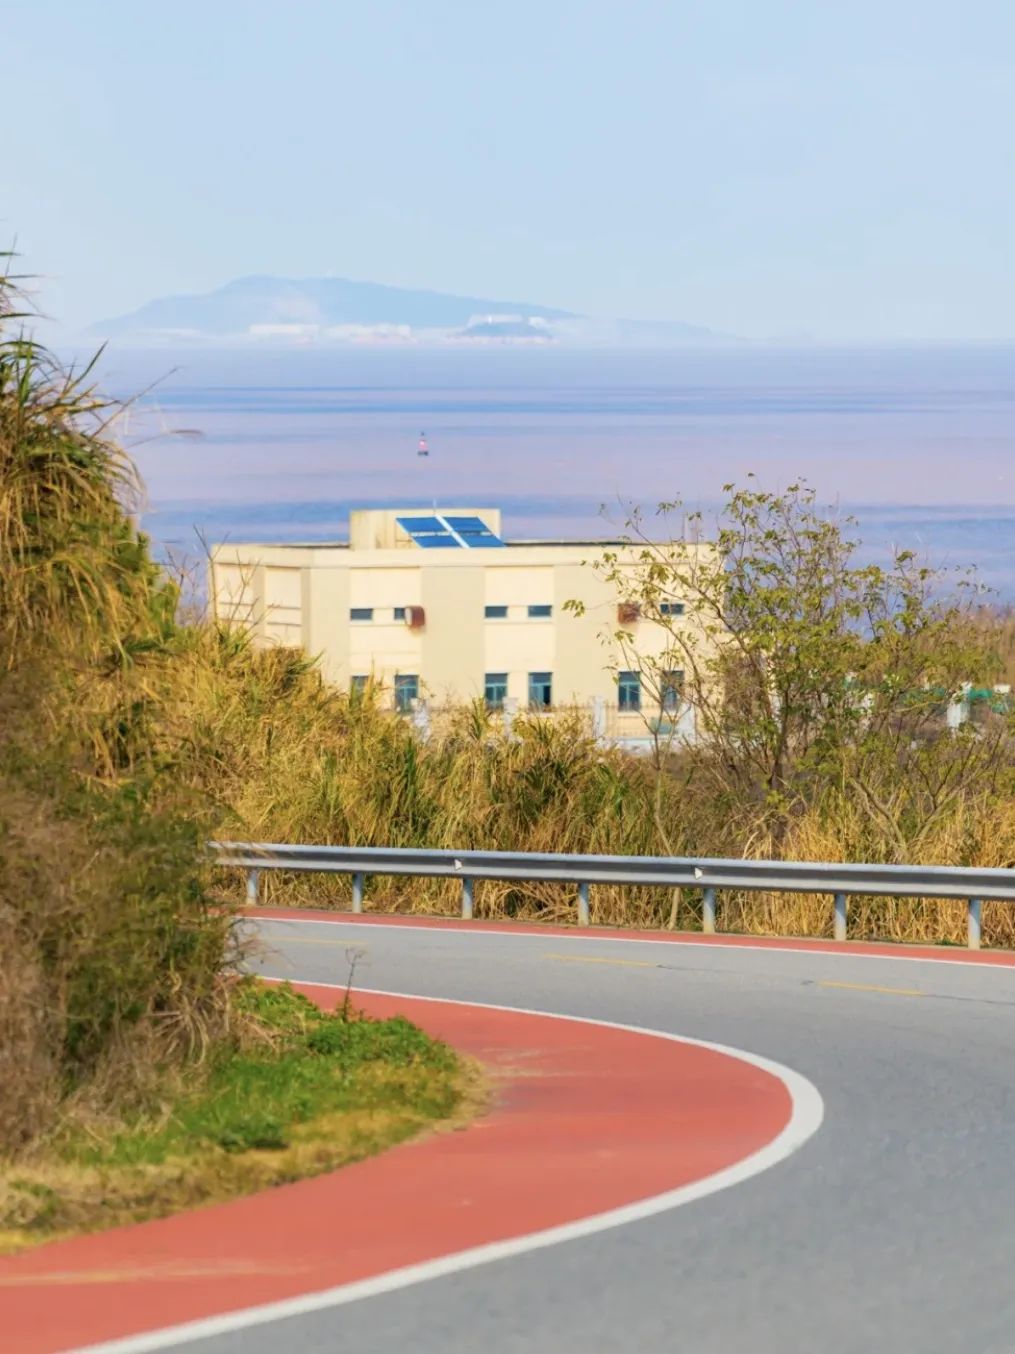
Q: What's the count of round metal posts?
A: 7